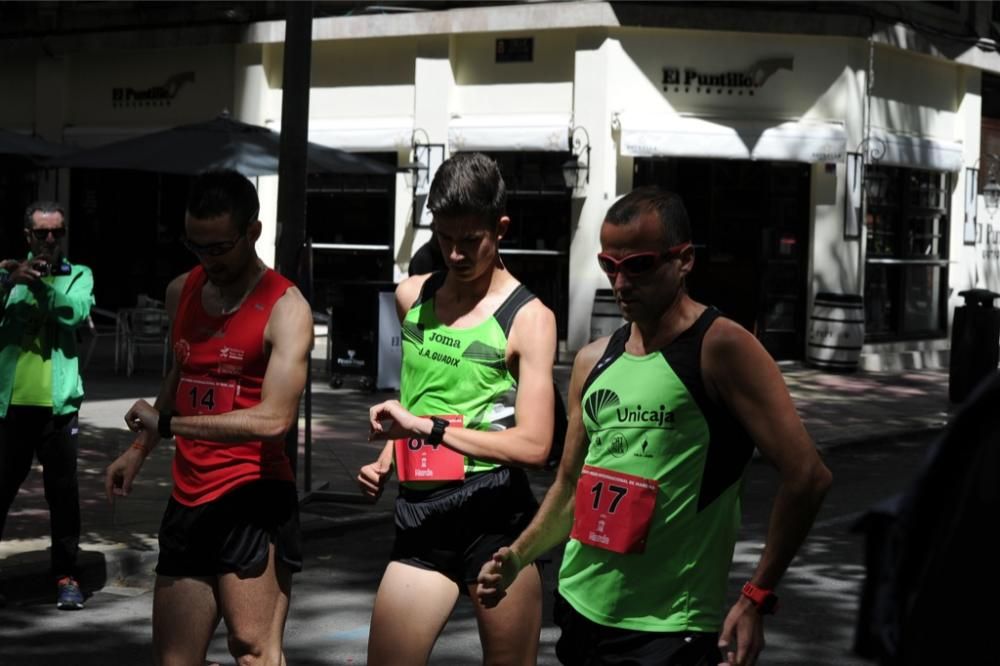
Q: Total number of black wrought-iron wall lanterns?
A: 4